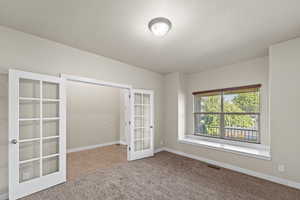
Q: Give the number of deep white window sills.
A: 1